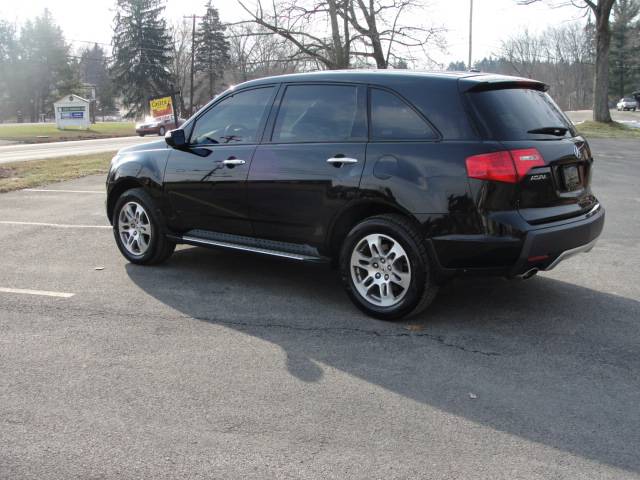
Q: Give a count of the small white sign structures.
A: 1